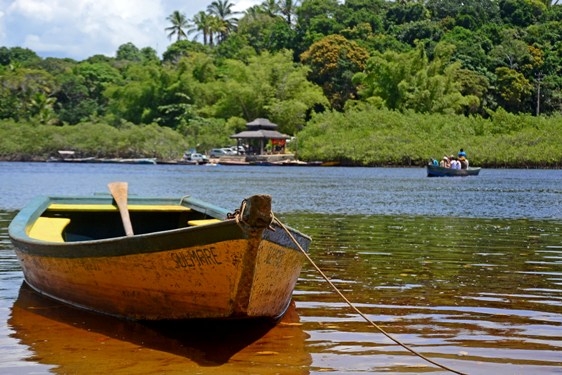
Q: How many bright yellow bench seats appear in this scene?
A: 3